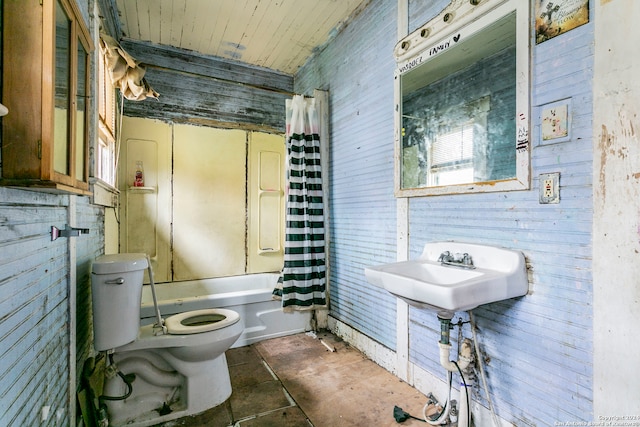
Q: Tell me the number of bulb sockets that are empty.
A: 4